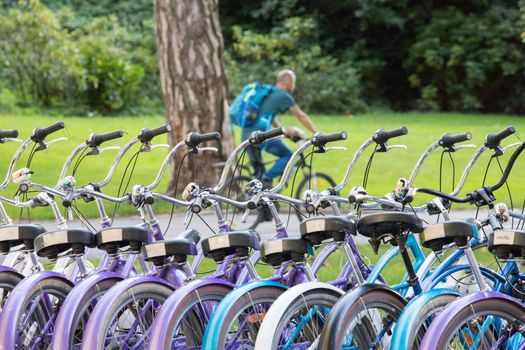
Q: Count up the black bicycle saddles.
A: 10